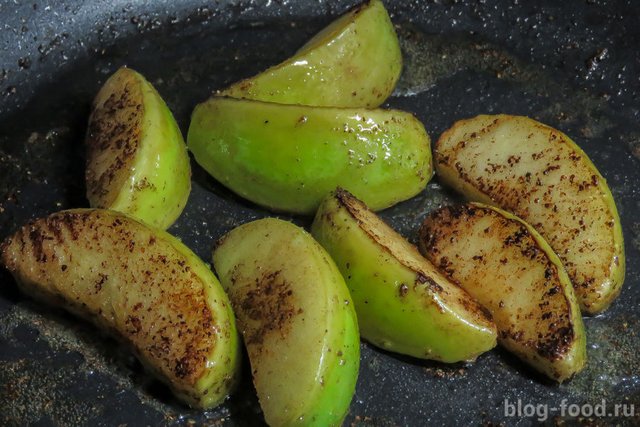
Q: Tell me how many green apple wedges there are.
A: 8